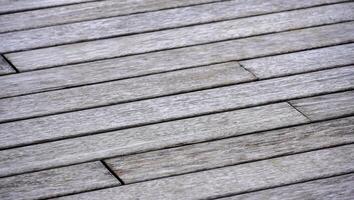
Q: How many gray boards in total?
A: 15